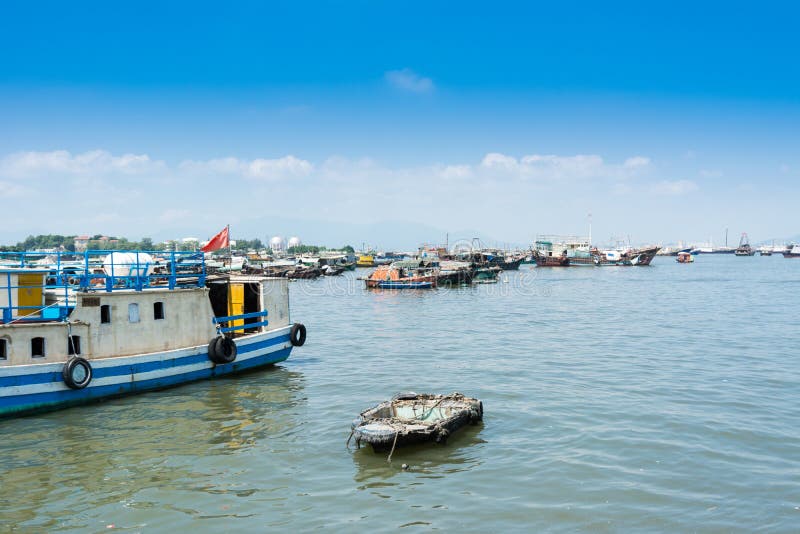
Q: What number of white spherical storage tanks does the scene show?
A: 2